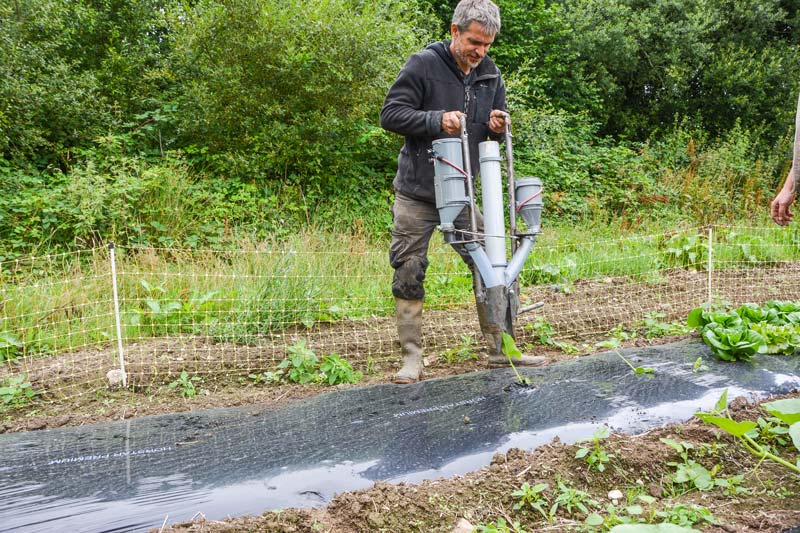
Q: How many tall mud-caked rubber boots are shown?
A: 2